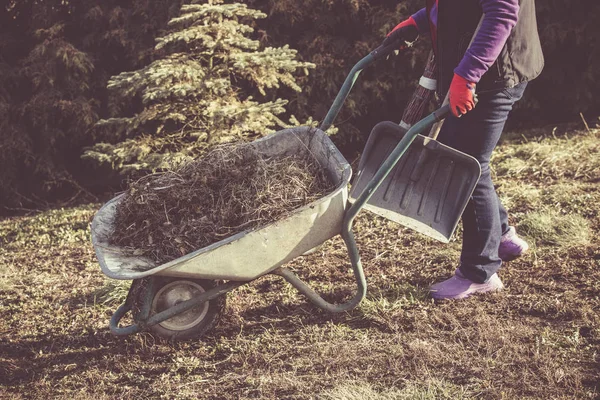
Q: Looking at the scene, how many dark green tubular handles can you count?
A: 2